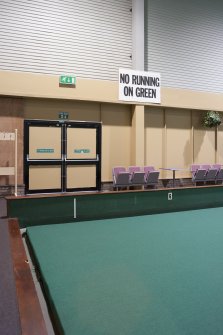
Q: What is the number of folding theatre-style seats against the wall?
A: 6